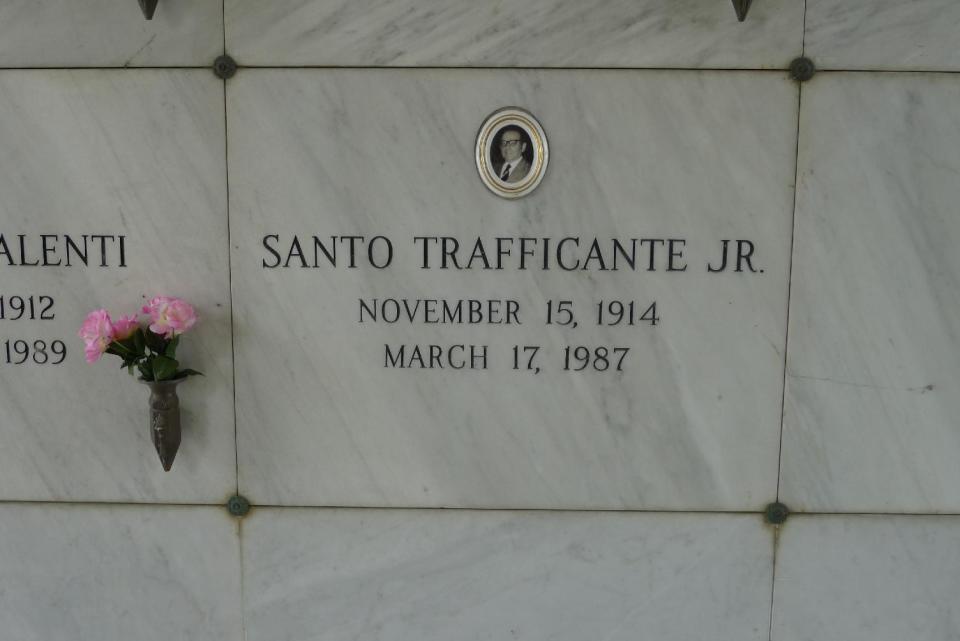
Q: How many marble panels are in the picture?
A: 9